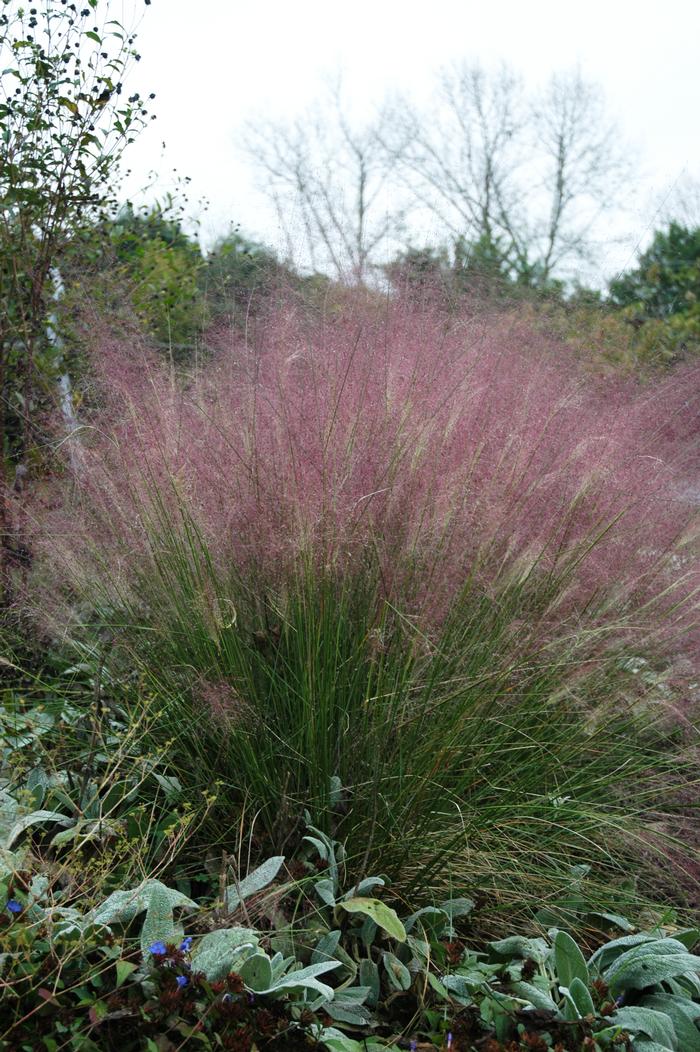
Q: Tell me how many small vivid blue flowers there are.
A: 4